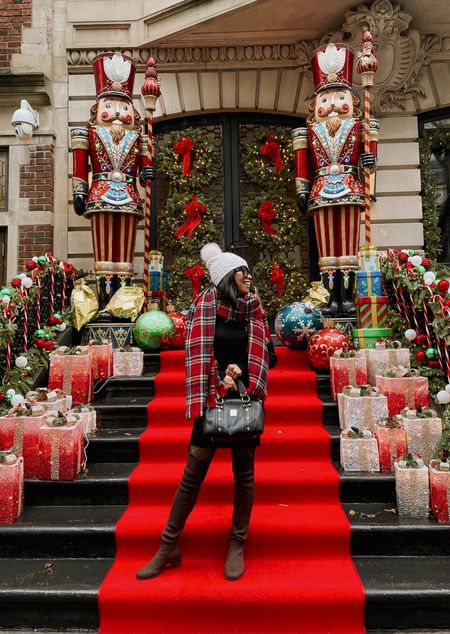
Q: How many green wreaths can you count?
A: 6